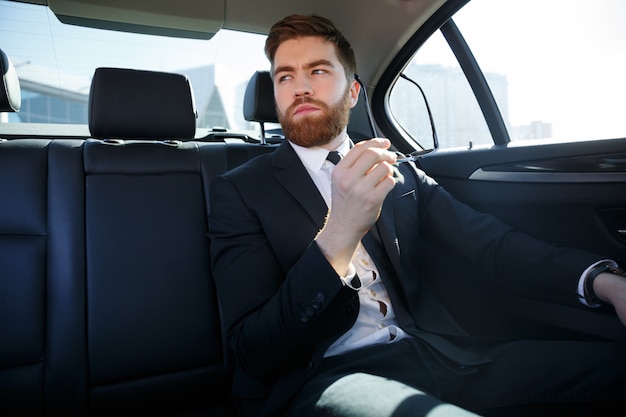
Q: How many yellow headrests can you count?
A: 0